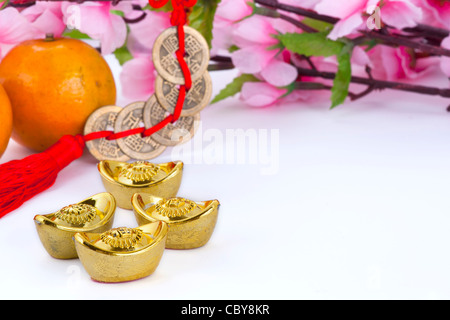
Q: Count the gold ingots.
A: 4